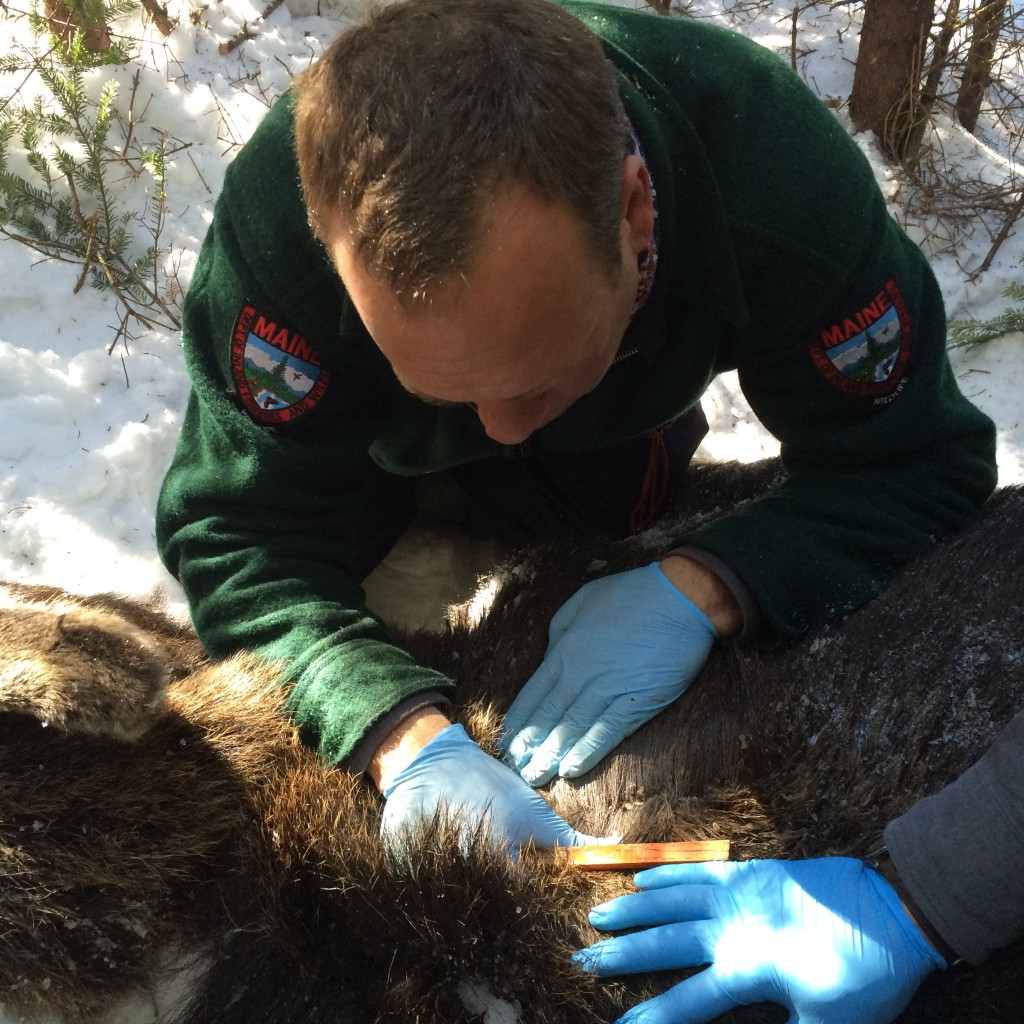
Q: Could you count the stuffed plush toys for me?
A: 0